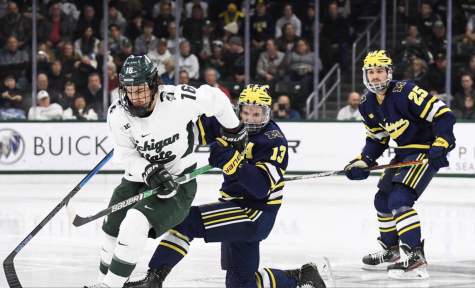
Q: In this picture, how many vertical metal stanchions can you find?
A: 7